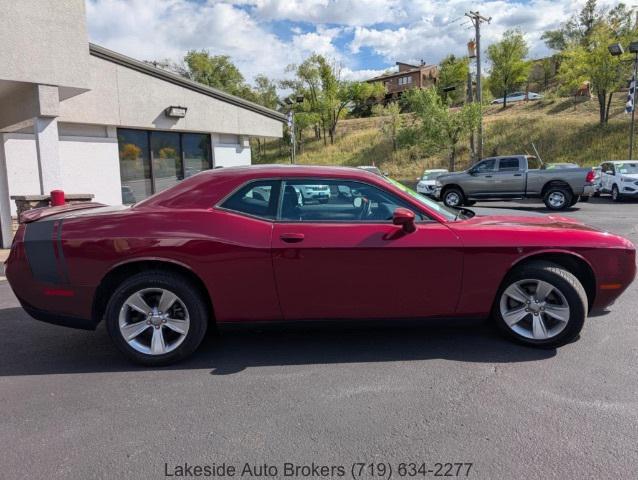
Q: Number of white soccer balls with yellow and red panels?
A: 0